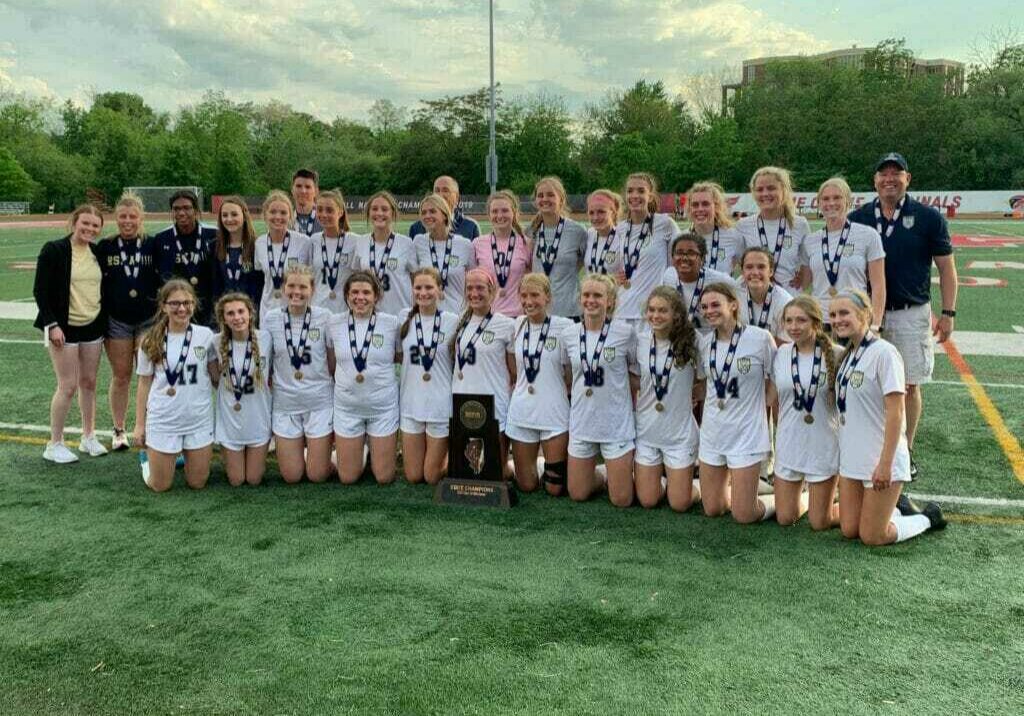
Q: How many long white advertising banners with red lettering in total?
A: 1